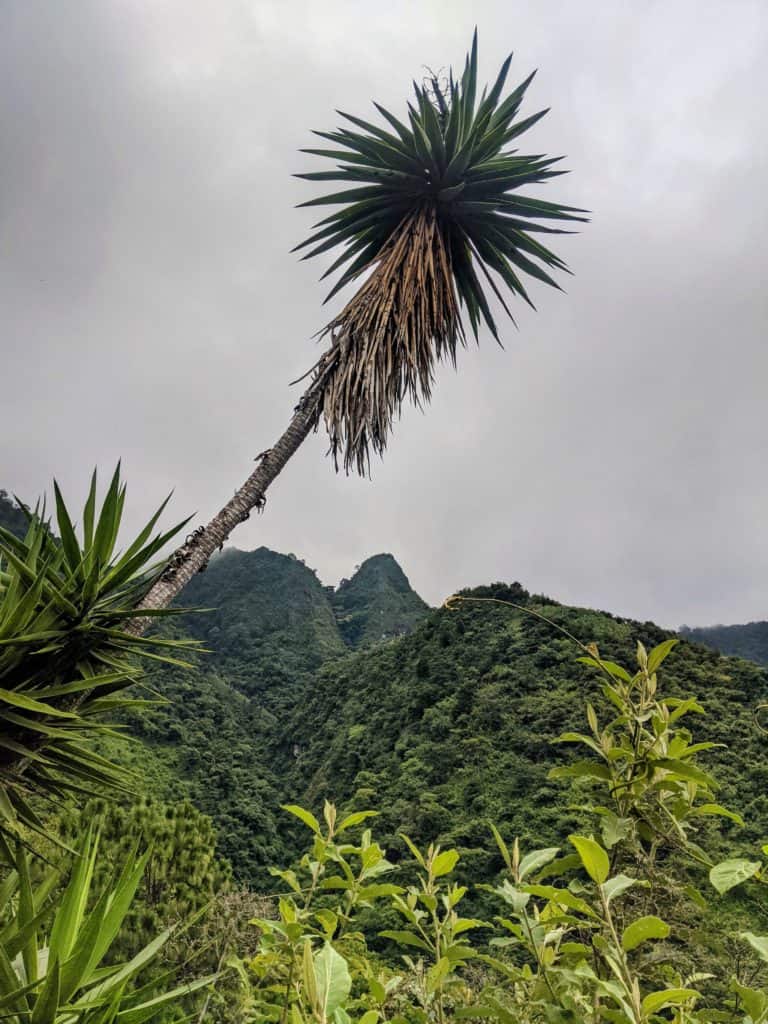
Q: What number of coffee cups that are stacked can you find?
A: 0